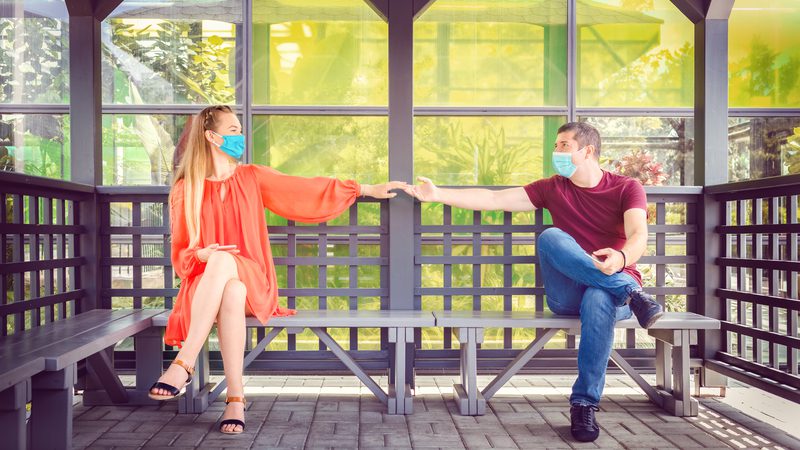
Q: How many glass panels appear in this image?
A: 12